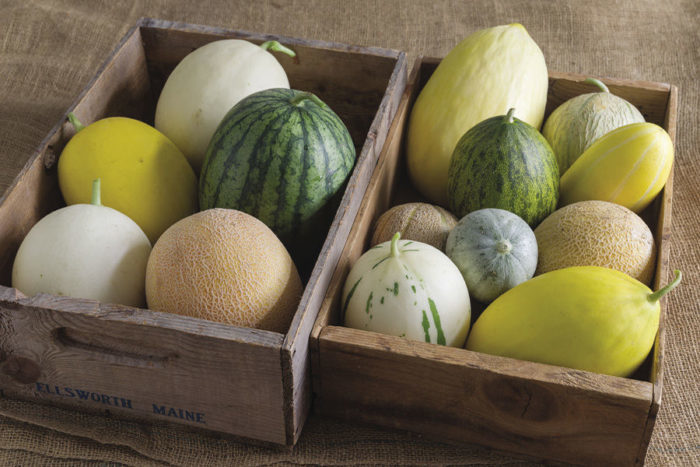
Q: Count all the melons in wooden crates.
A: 14